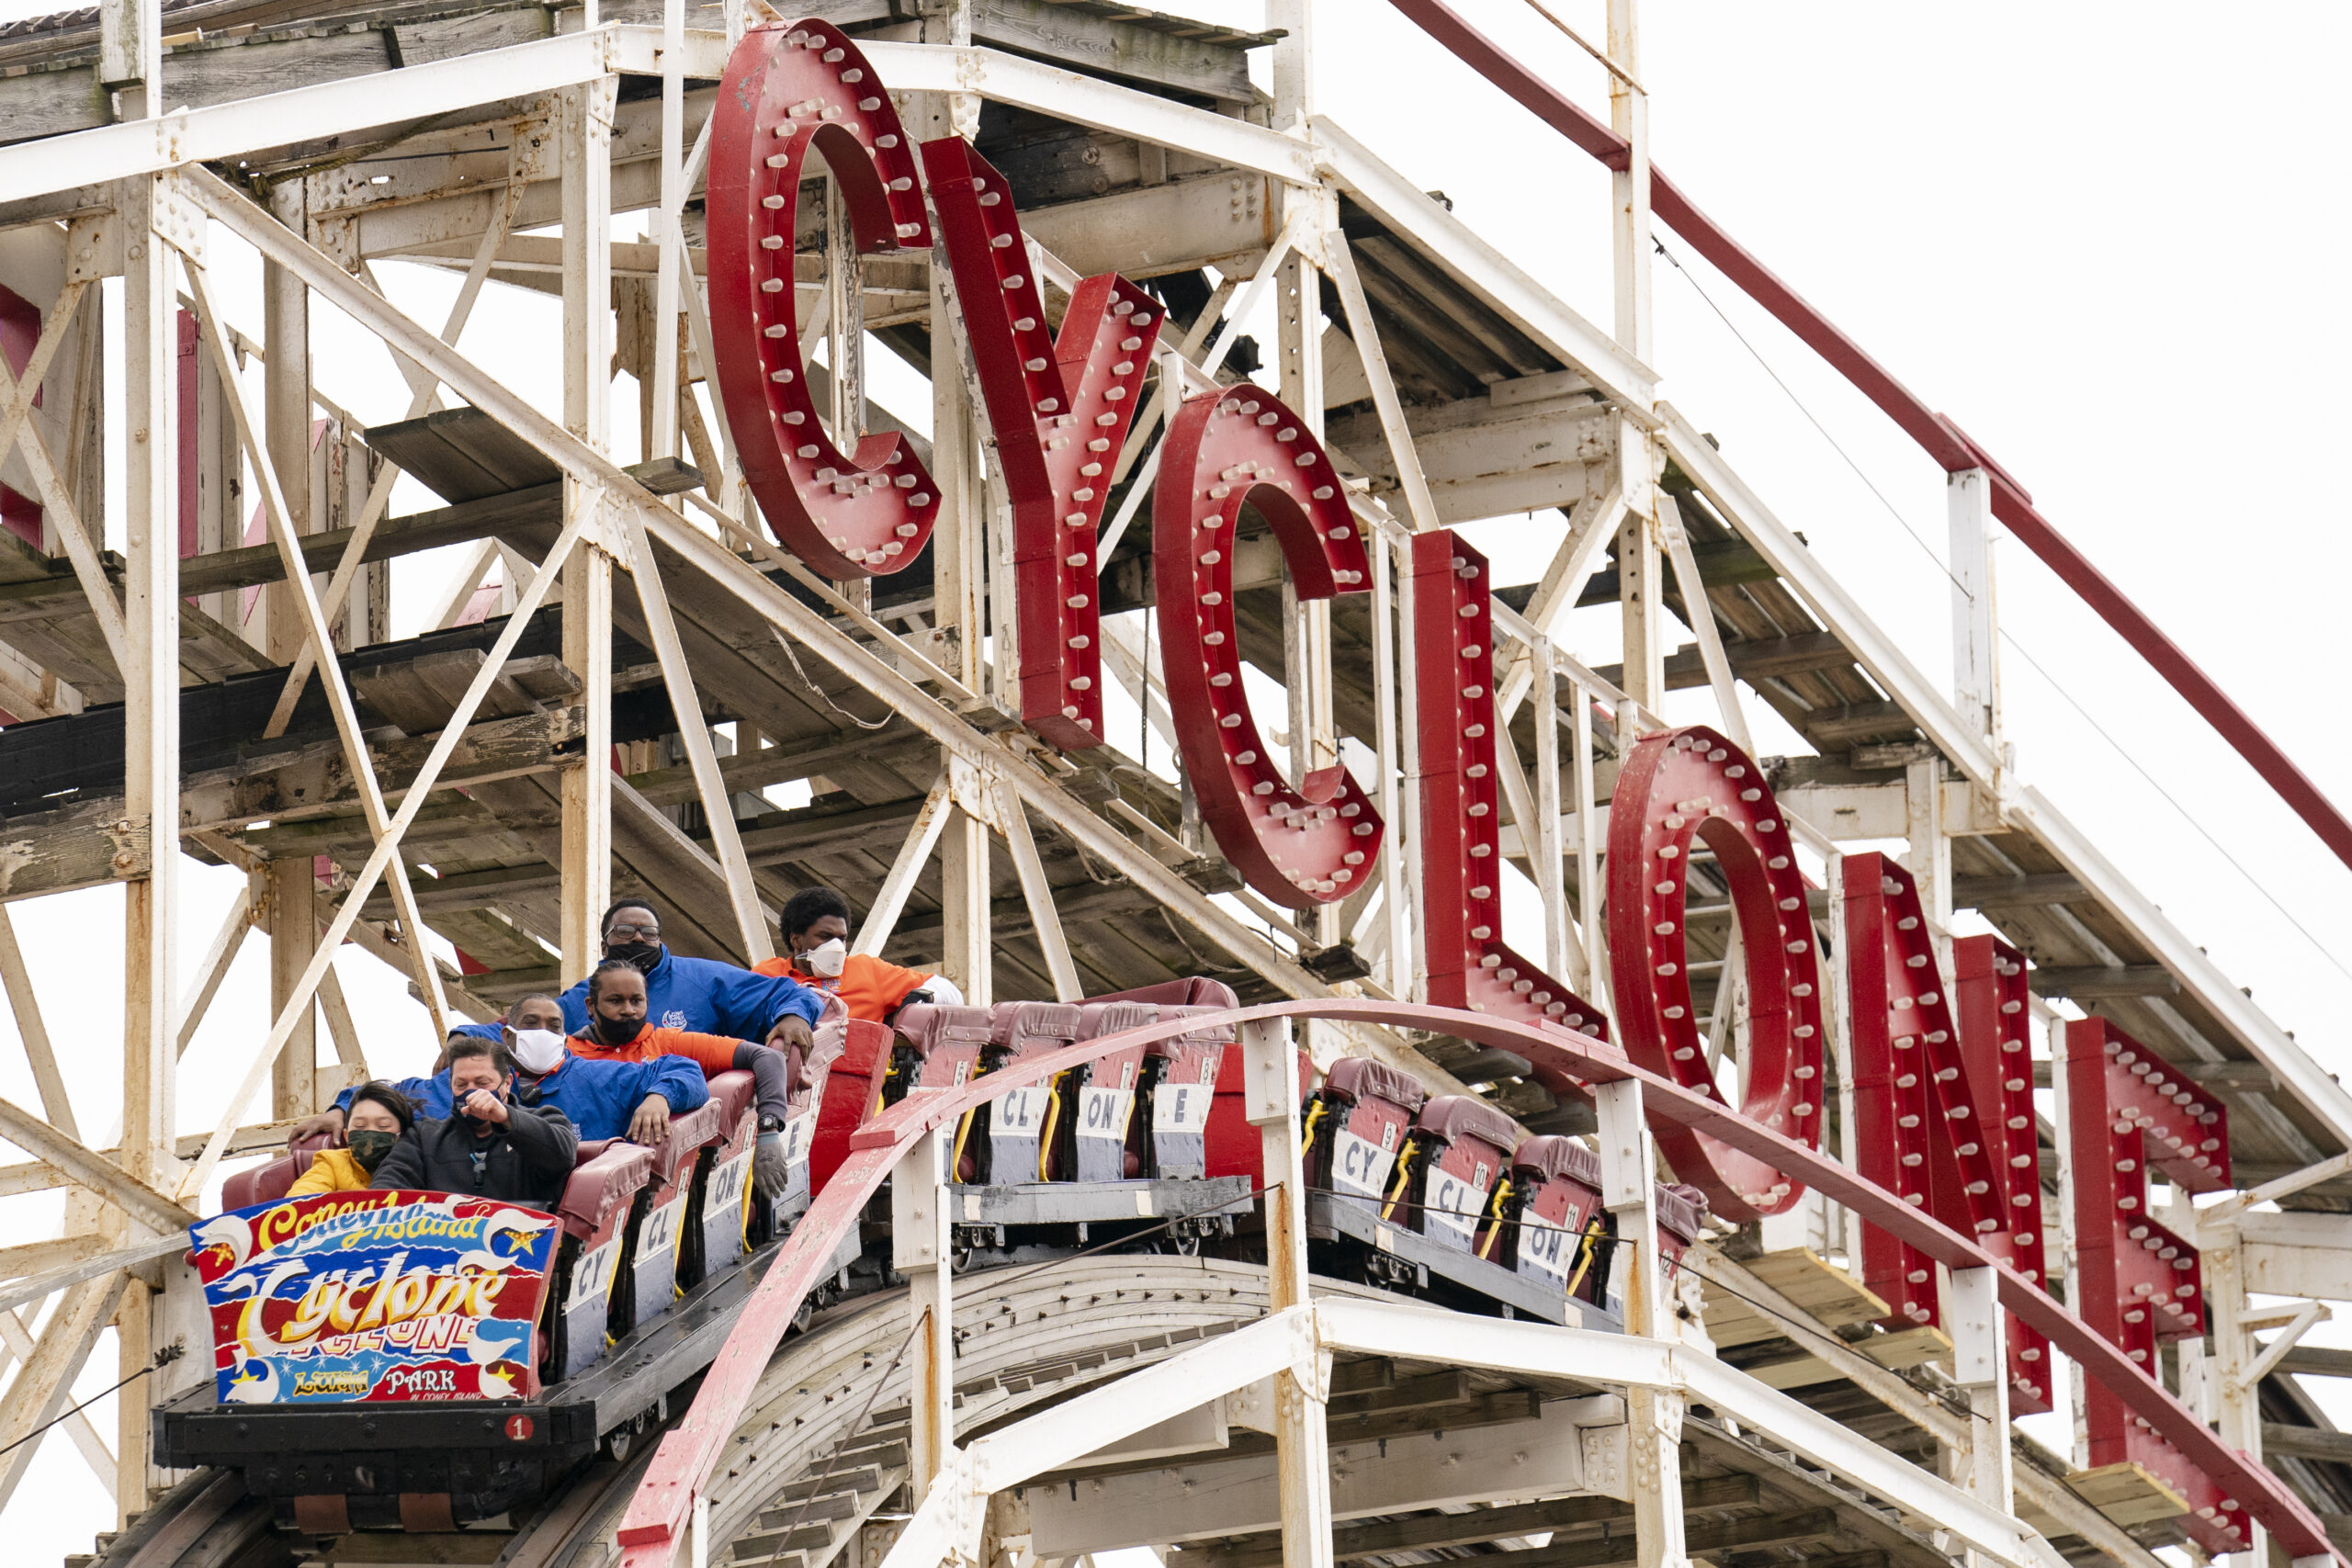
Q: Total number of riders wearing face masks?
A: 6